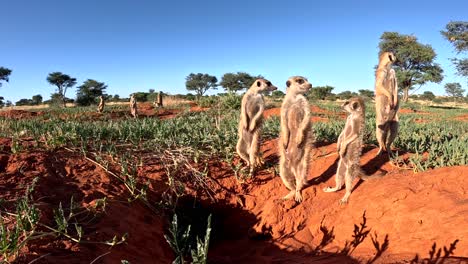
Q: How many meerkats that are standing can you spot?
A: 7